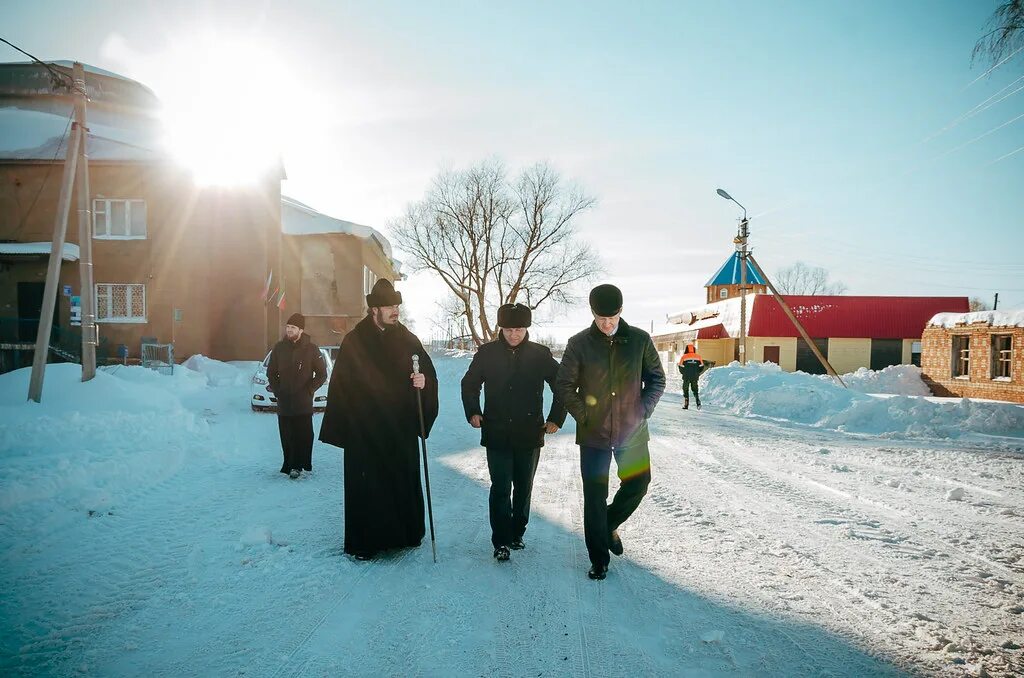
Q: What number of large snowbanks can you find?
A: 2